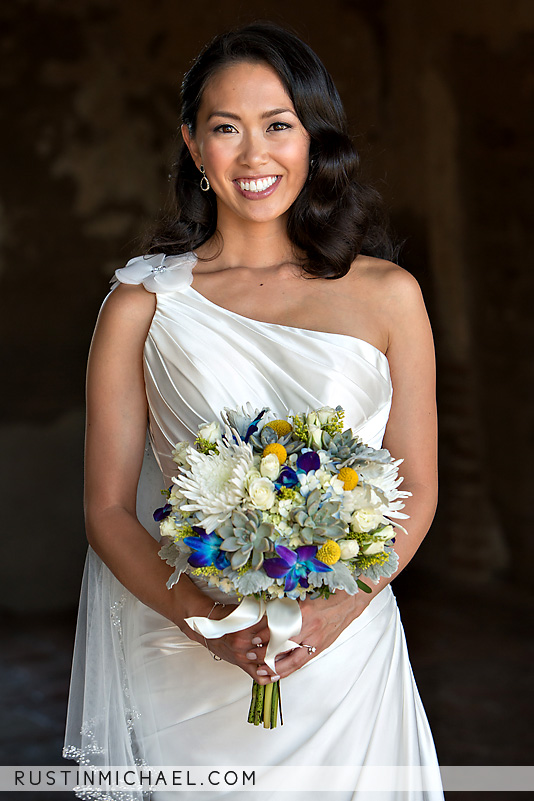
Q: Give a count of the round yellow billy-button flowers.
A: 4